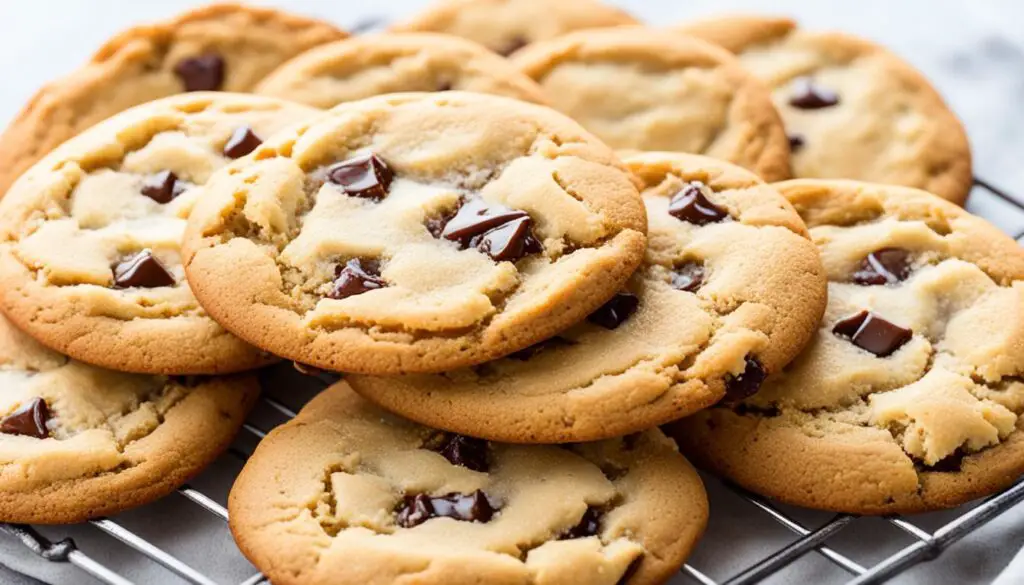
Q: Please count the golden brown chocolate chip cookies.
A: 11